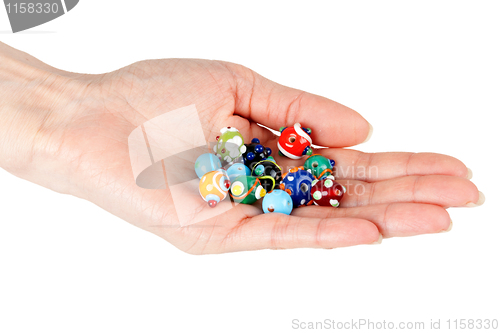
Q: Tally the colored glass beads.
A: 12